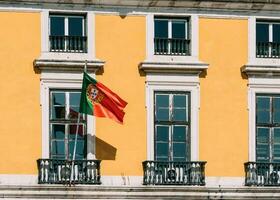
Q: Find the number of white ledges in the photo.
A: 3